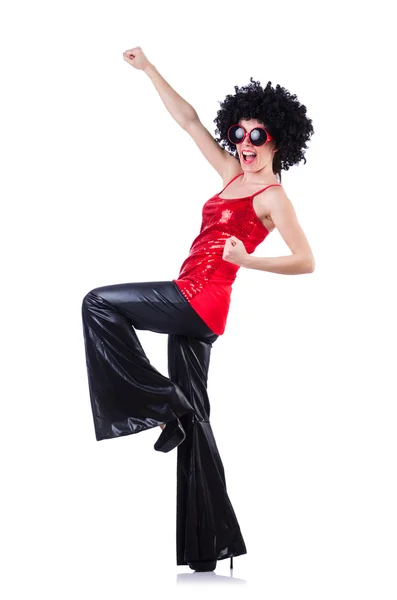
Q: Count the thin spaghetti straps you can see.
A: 2